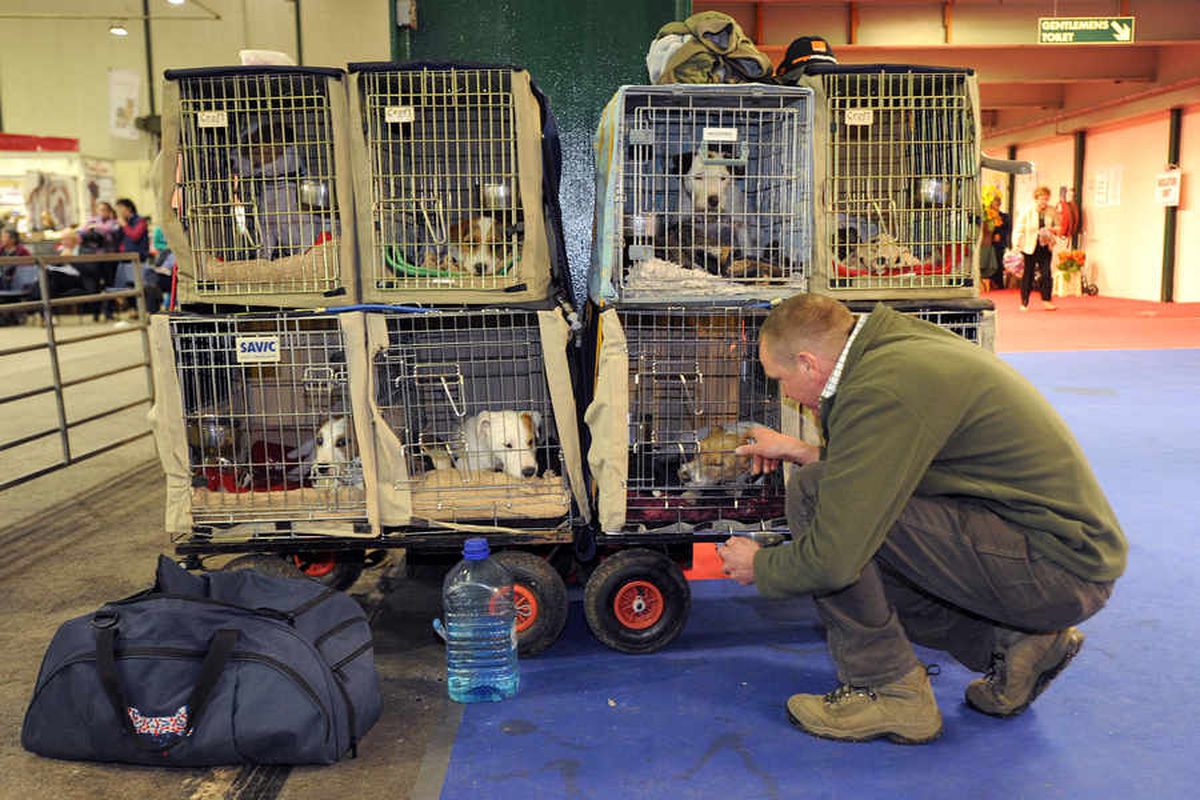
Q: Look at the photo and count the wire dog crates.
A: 8